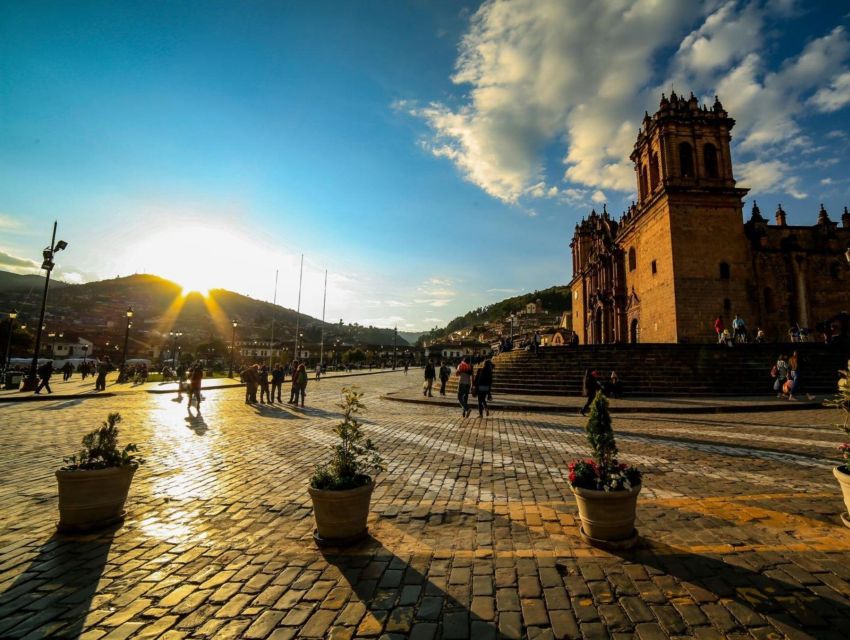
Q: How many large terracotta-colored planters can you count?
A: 4